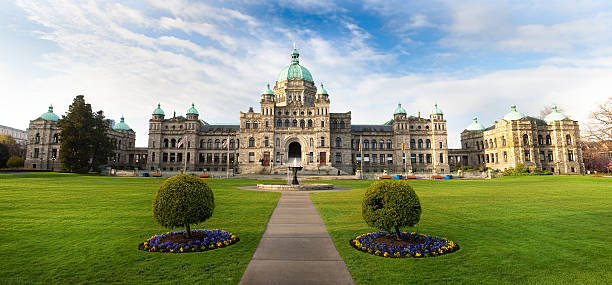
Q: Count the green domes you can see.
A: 12